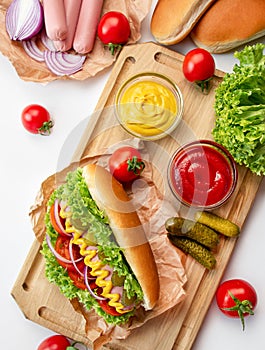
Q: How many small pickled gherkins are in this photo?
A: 3